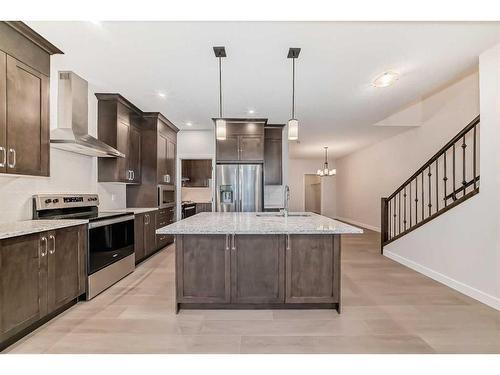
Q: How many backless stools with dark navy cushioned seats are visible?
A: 0